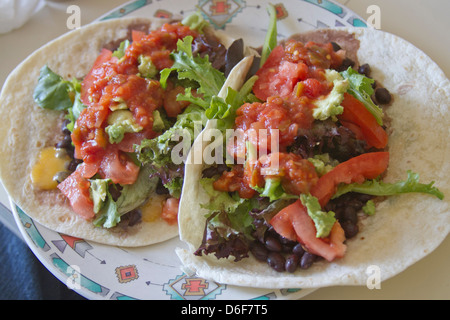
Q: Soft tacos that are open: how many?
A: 2